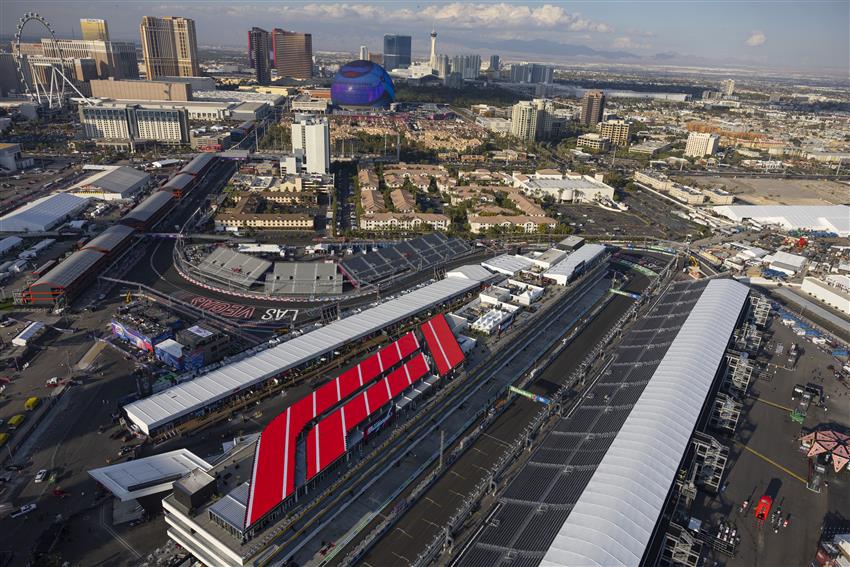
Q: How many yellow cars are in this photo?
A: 3